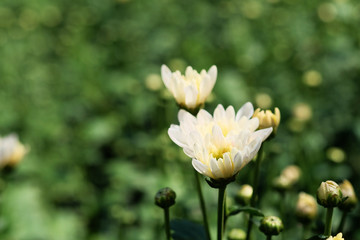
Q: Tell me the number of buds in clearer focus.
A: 3